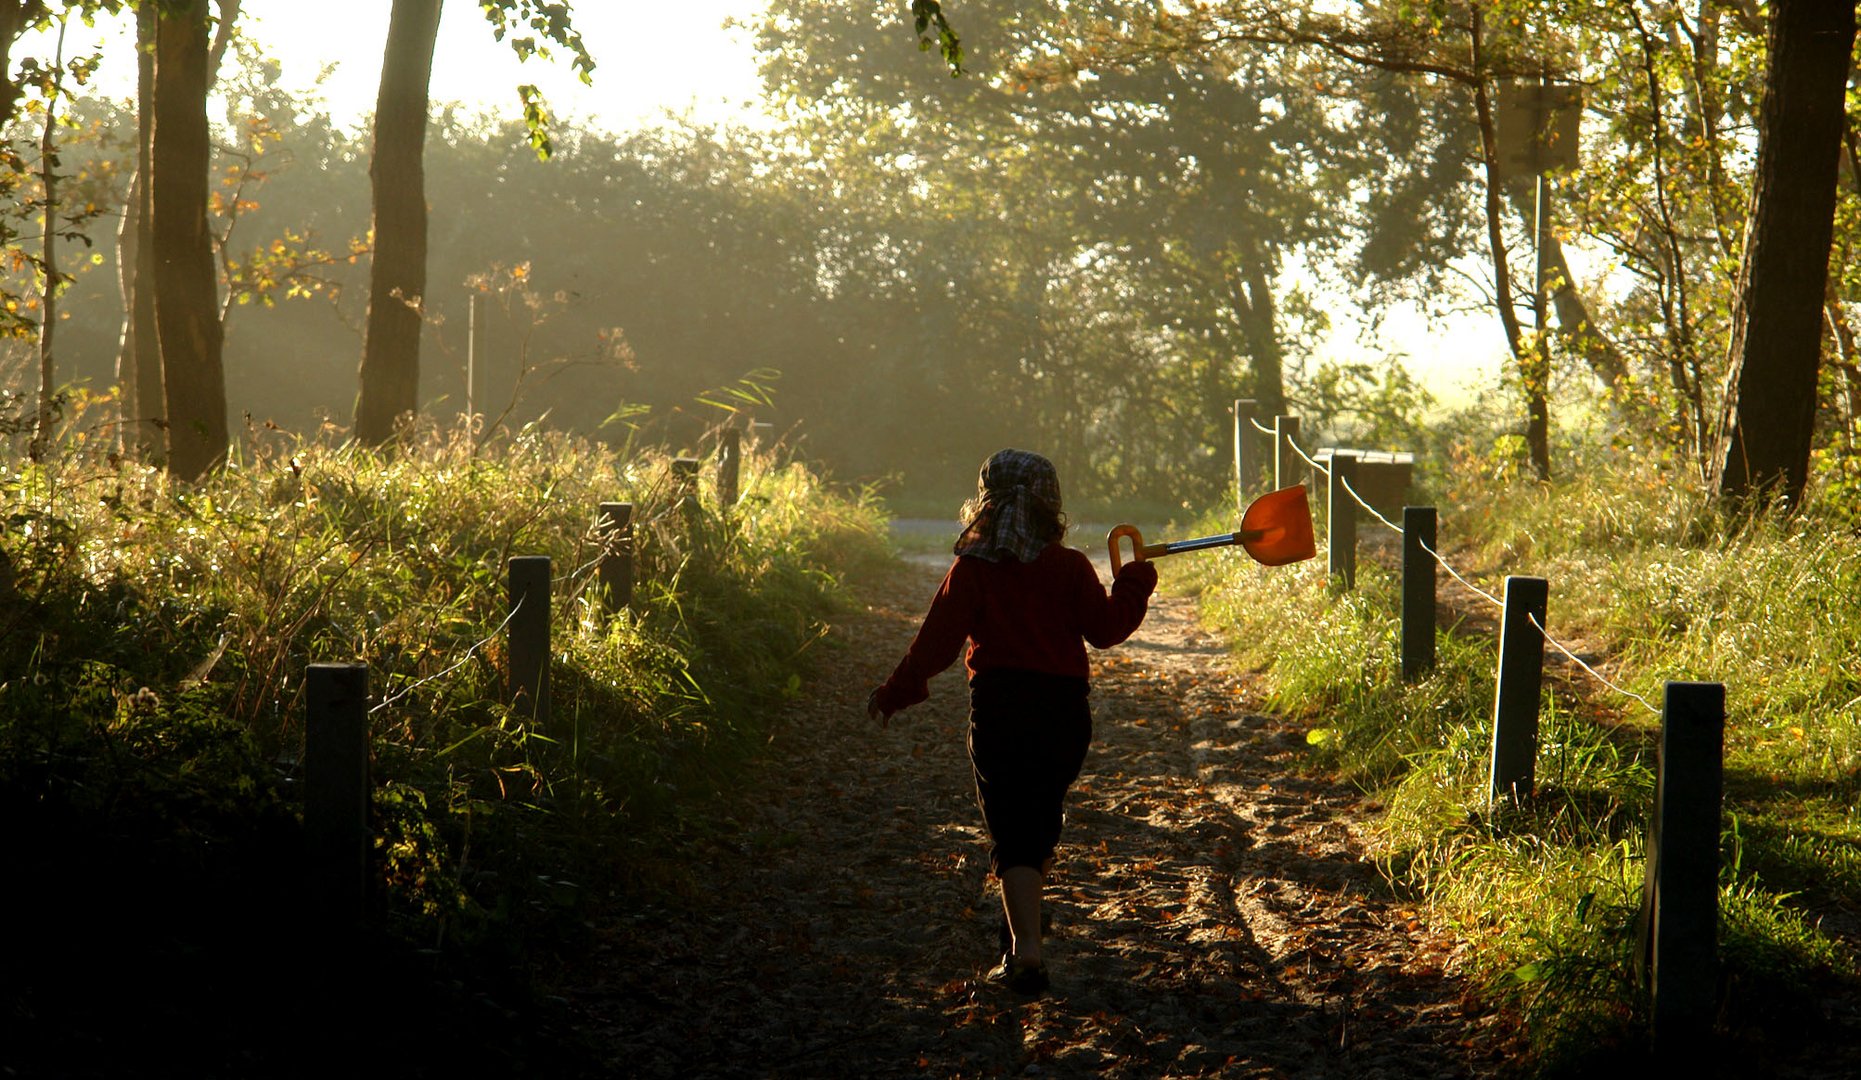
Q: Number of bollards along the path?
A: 11